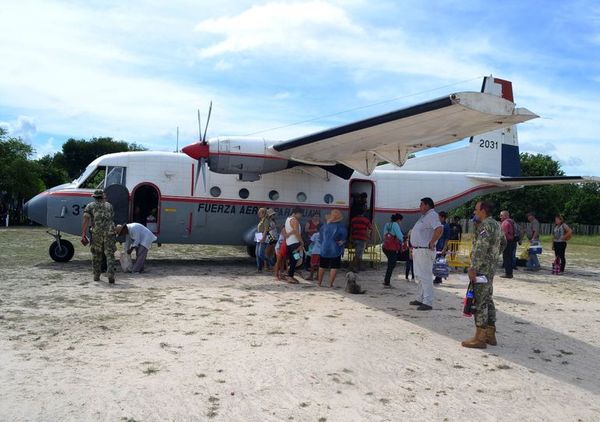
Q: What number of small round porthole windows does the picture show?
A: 5